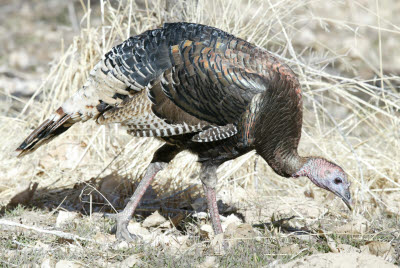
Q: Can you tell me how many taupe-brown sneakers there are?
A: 0